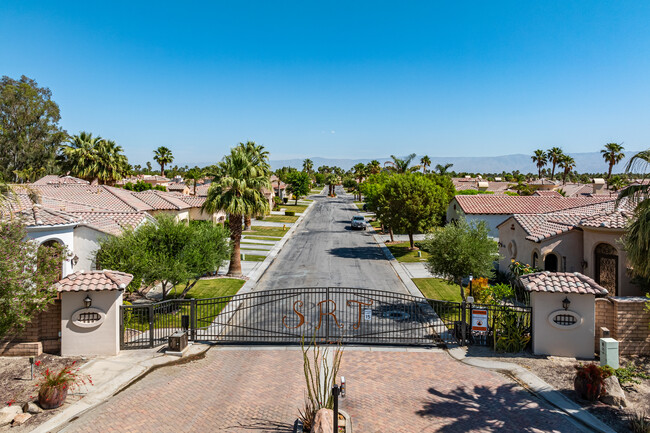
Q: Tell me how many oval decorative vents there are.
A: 2